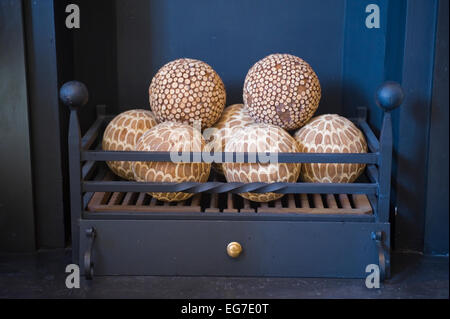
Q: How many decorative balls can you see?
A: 7